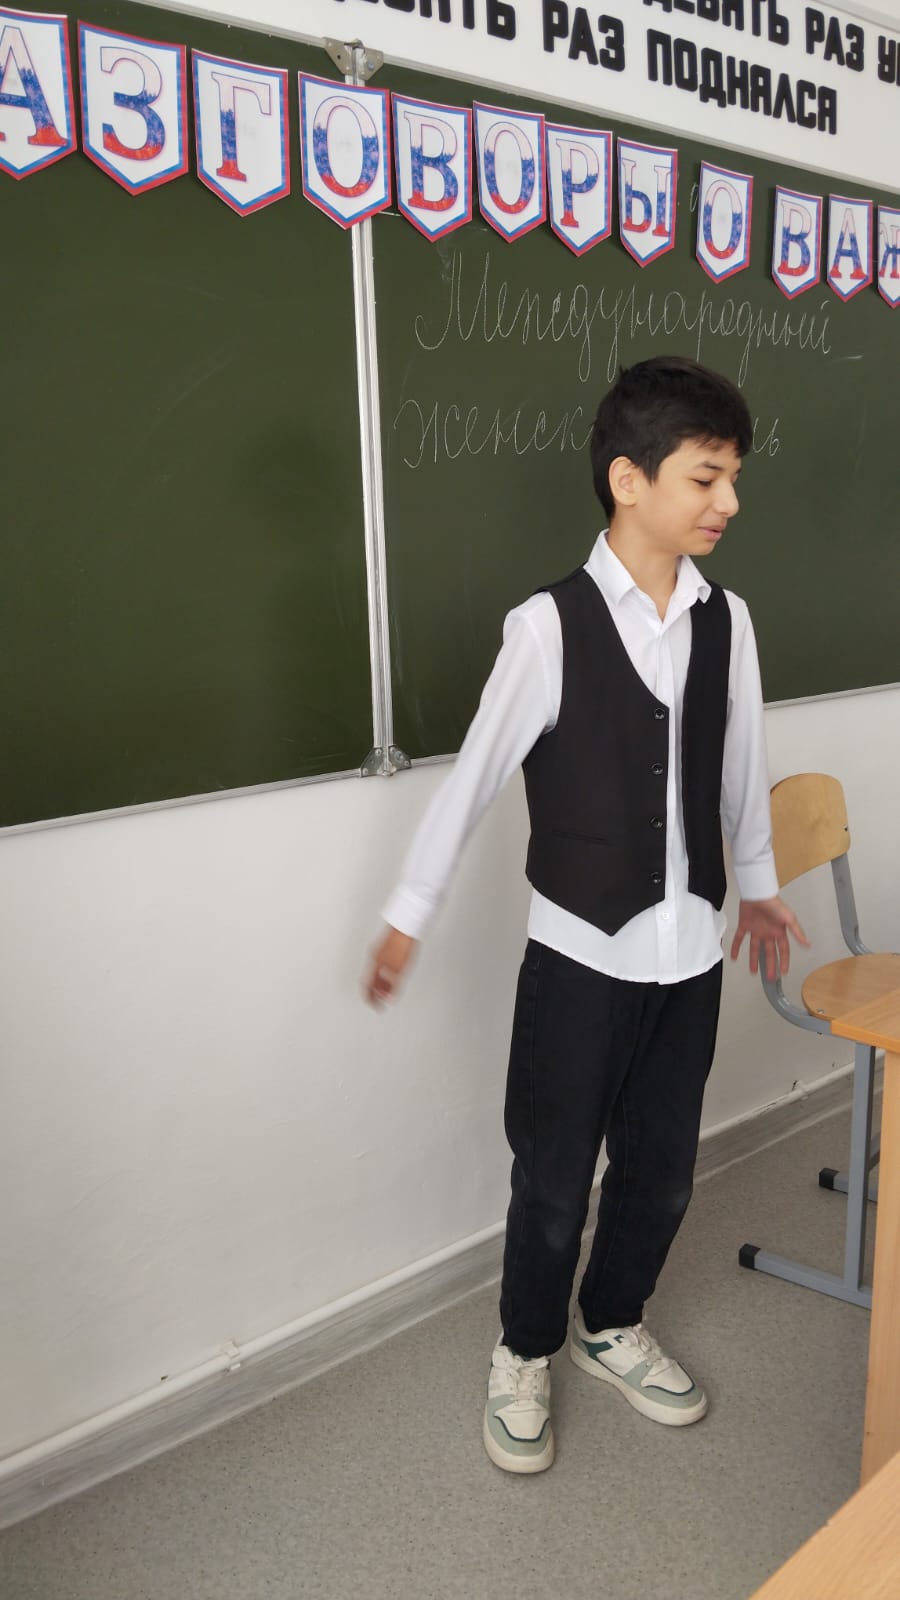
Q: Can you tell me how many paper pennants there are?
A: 12